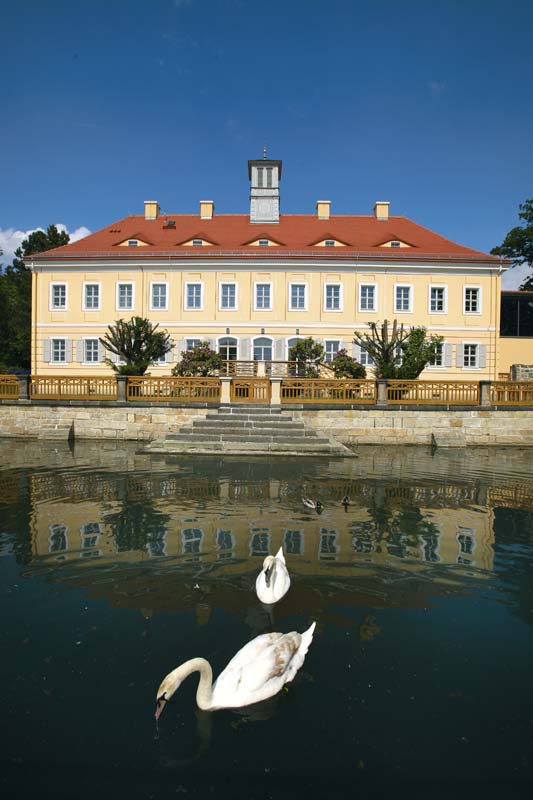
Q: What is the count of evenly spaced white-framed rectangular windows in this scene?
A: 13